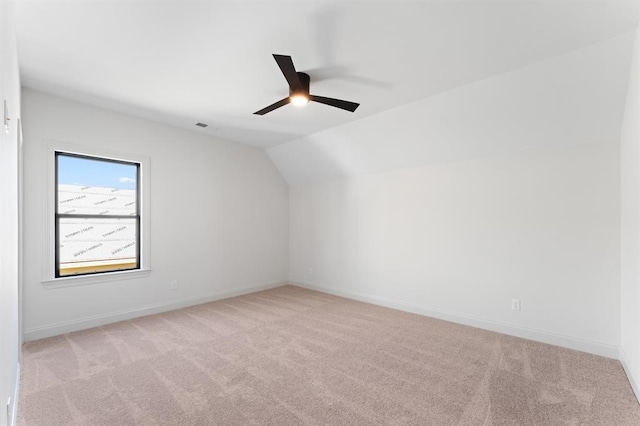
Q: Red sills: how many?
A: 0